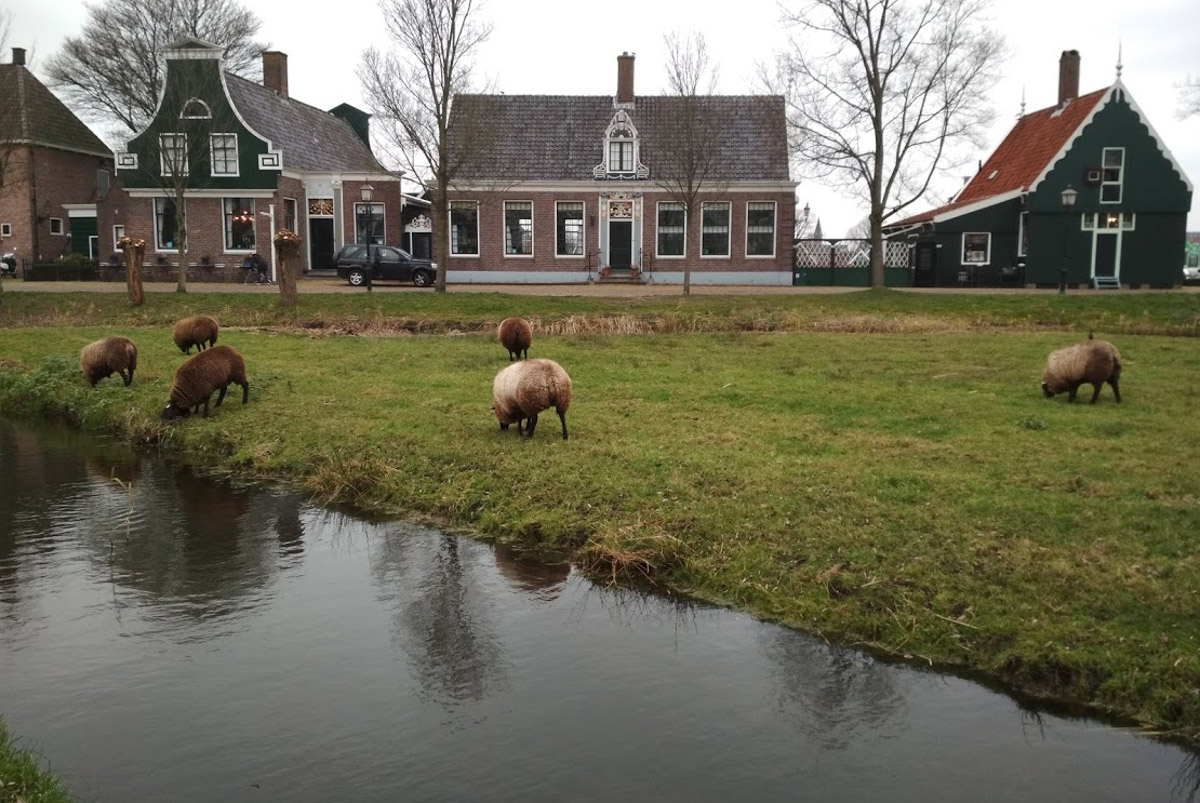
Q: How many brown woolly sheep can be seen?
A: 6